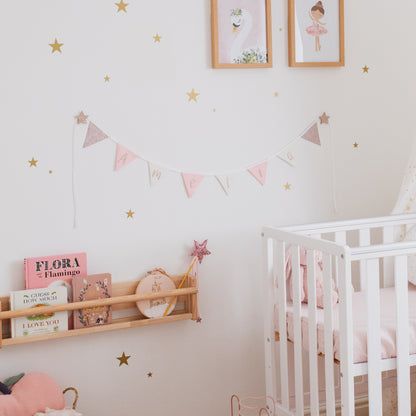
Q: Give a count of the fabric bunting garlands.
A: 1